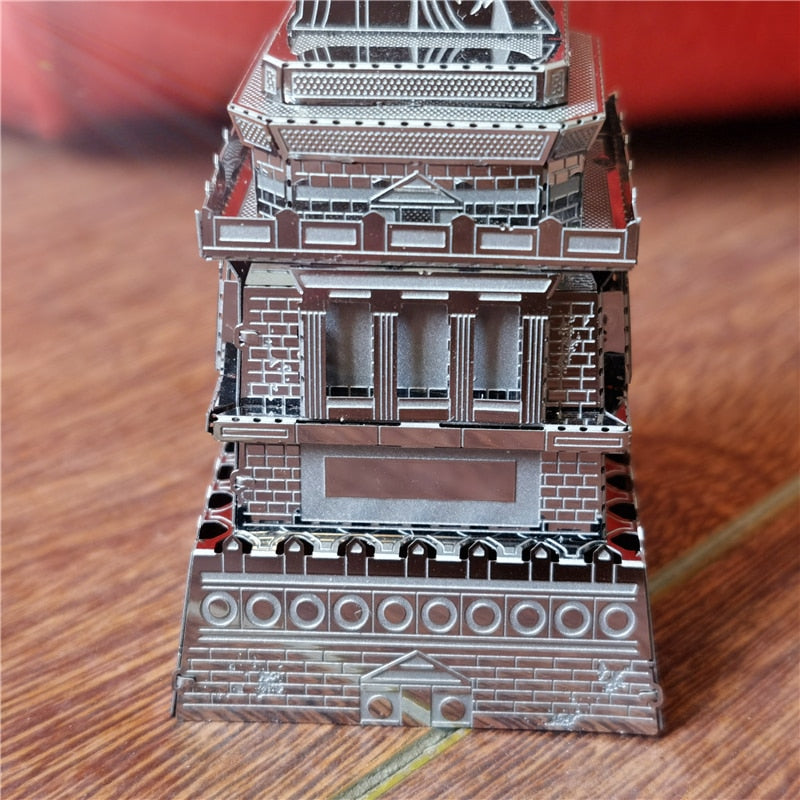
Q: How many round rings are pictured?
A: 10